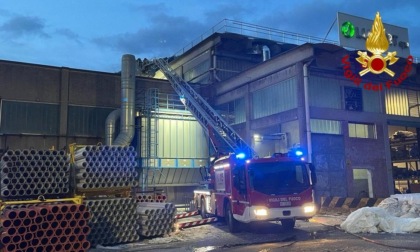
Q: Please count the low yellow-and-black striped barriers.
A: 1